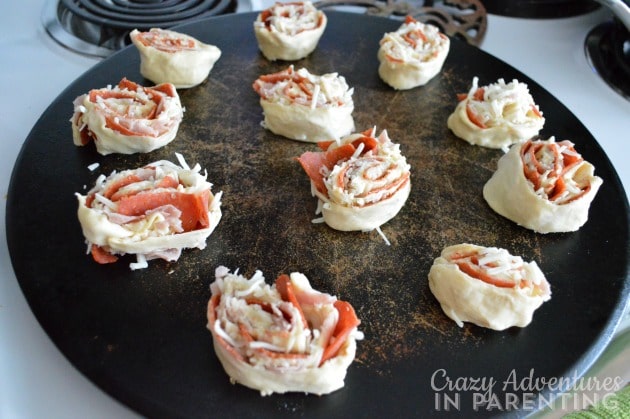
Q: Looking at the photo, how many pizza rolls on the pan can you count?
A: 11